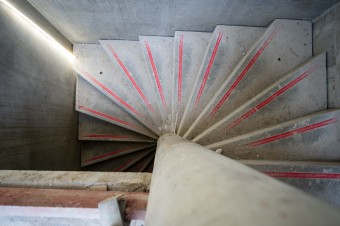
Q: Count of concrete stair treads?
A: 14